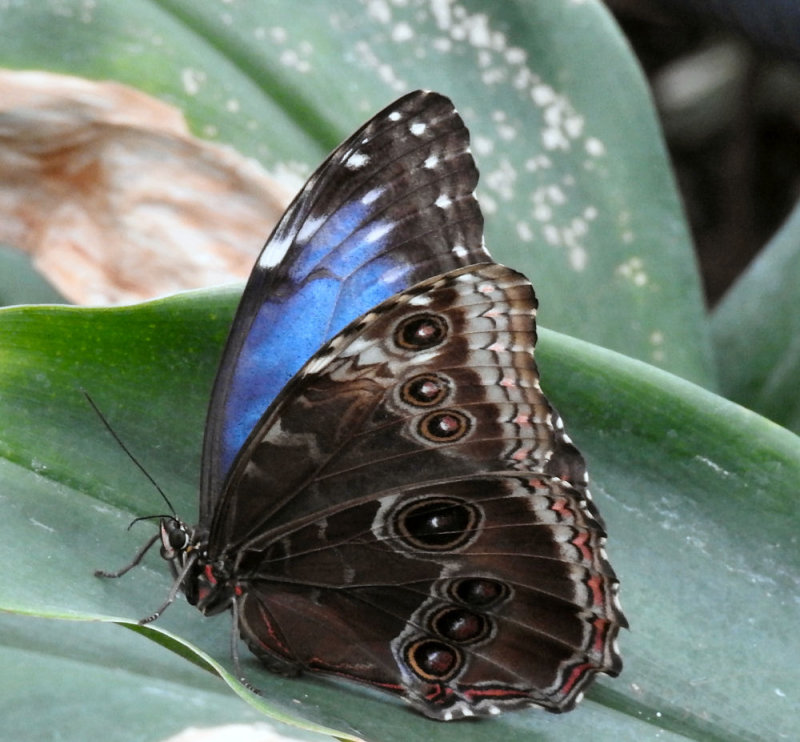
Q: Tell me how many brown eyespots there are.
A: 7